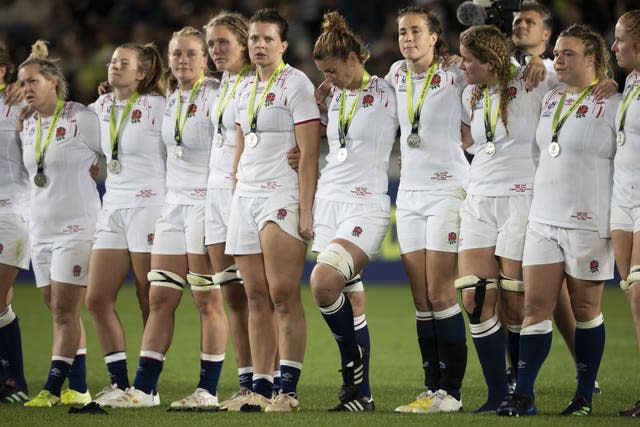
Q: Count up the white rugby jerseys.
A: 11